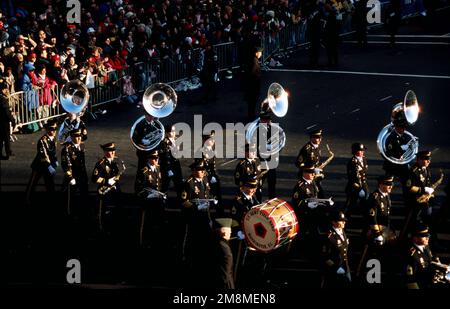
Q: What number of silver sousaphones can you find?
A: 4